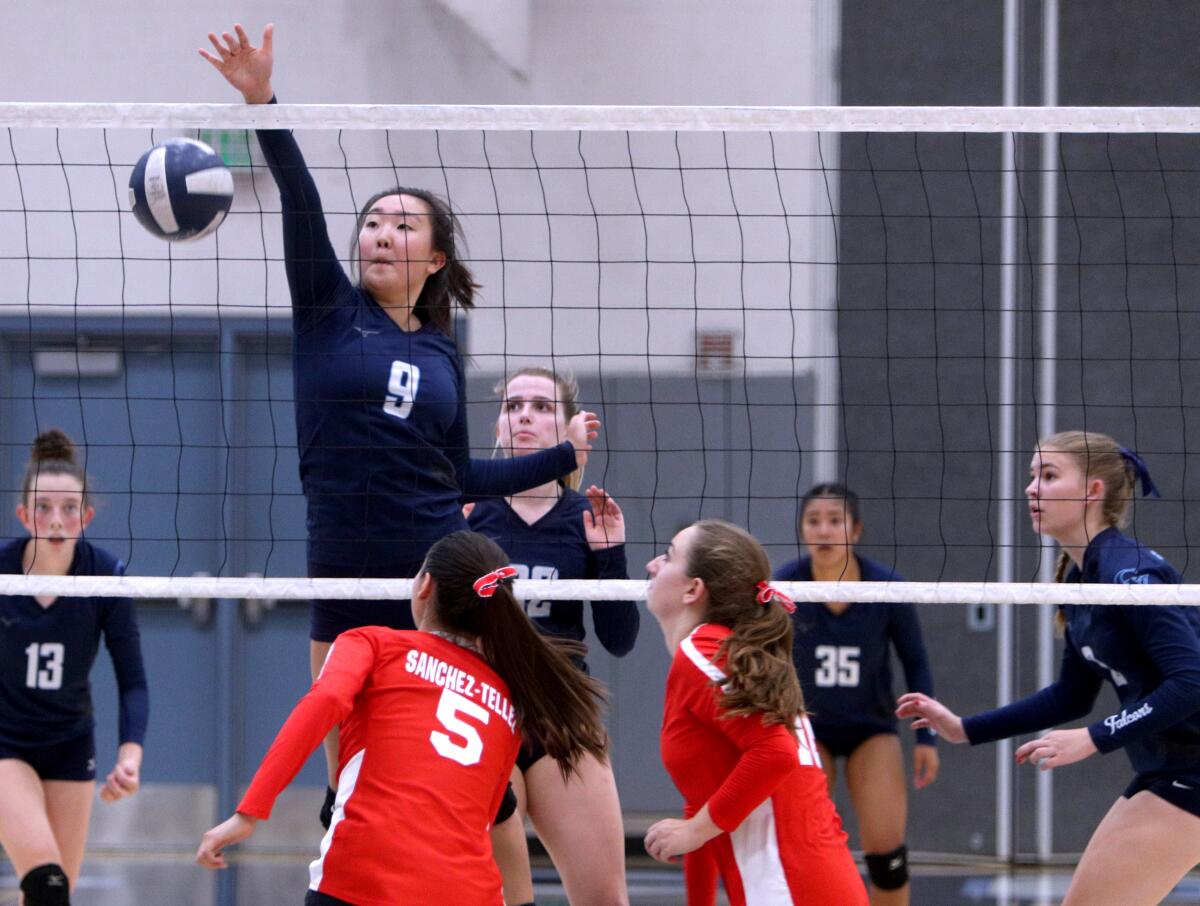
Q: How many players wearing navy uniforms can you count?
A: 5